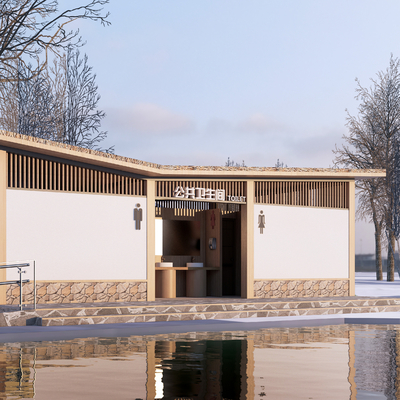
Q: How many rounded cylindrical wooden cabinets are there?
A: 2